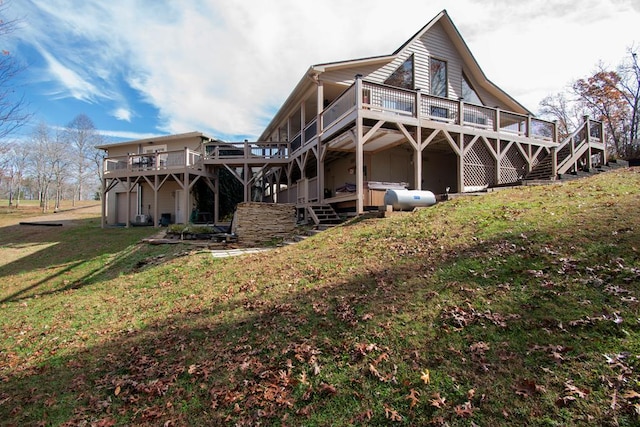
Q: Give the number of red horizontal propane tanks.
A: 0